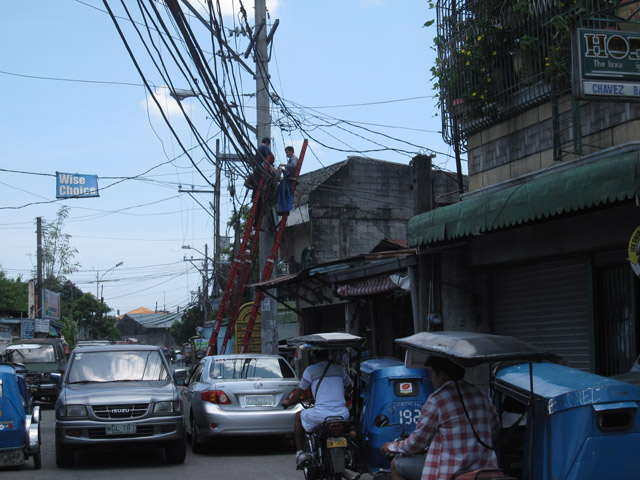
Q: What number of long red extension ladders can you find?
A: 3